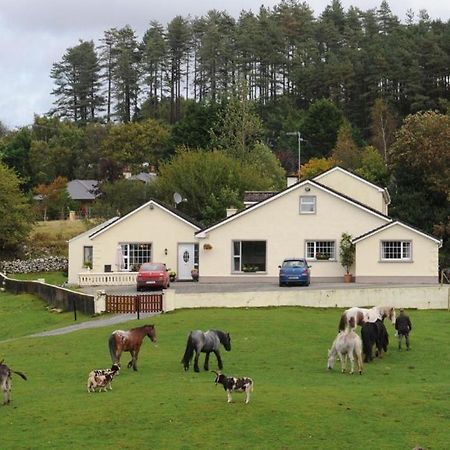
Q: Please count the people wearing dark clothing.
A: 1